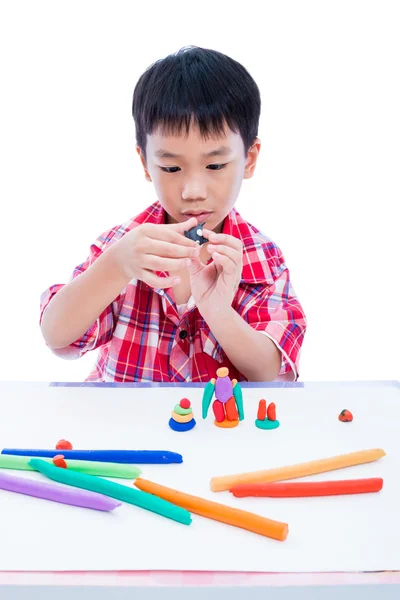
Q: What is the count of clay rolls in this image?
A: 7